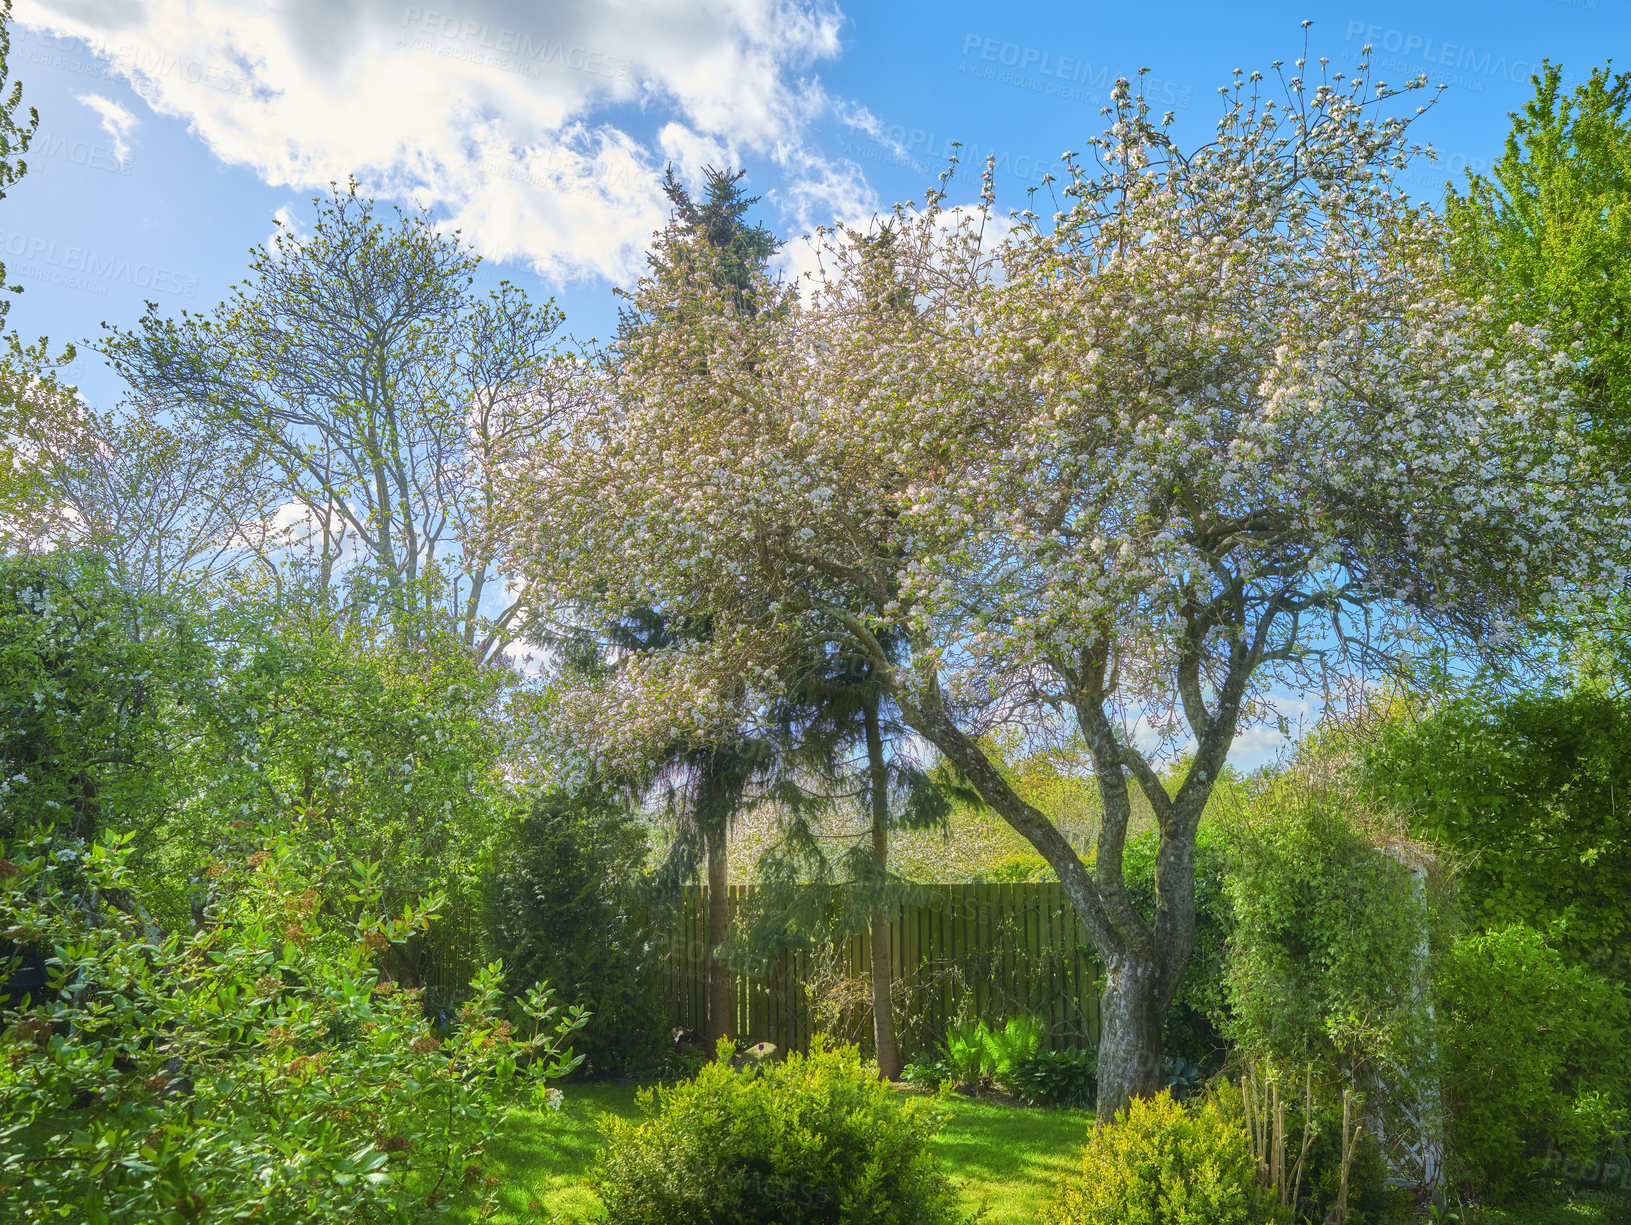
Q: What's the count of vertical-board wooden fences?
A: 1